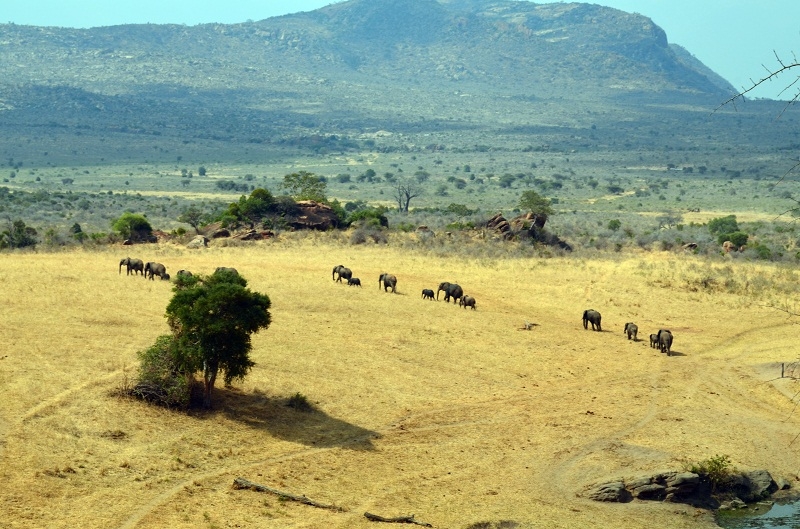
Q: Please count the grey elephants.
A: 15